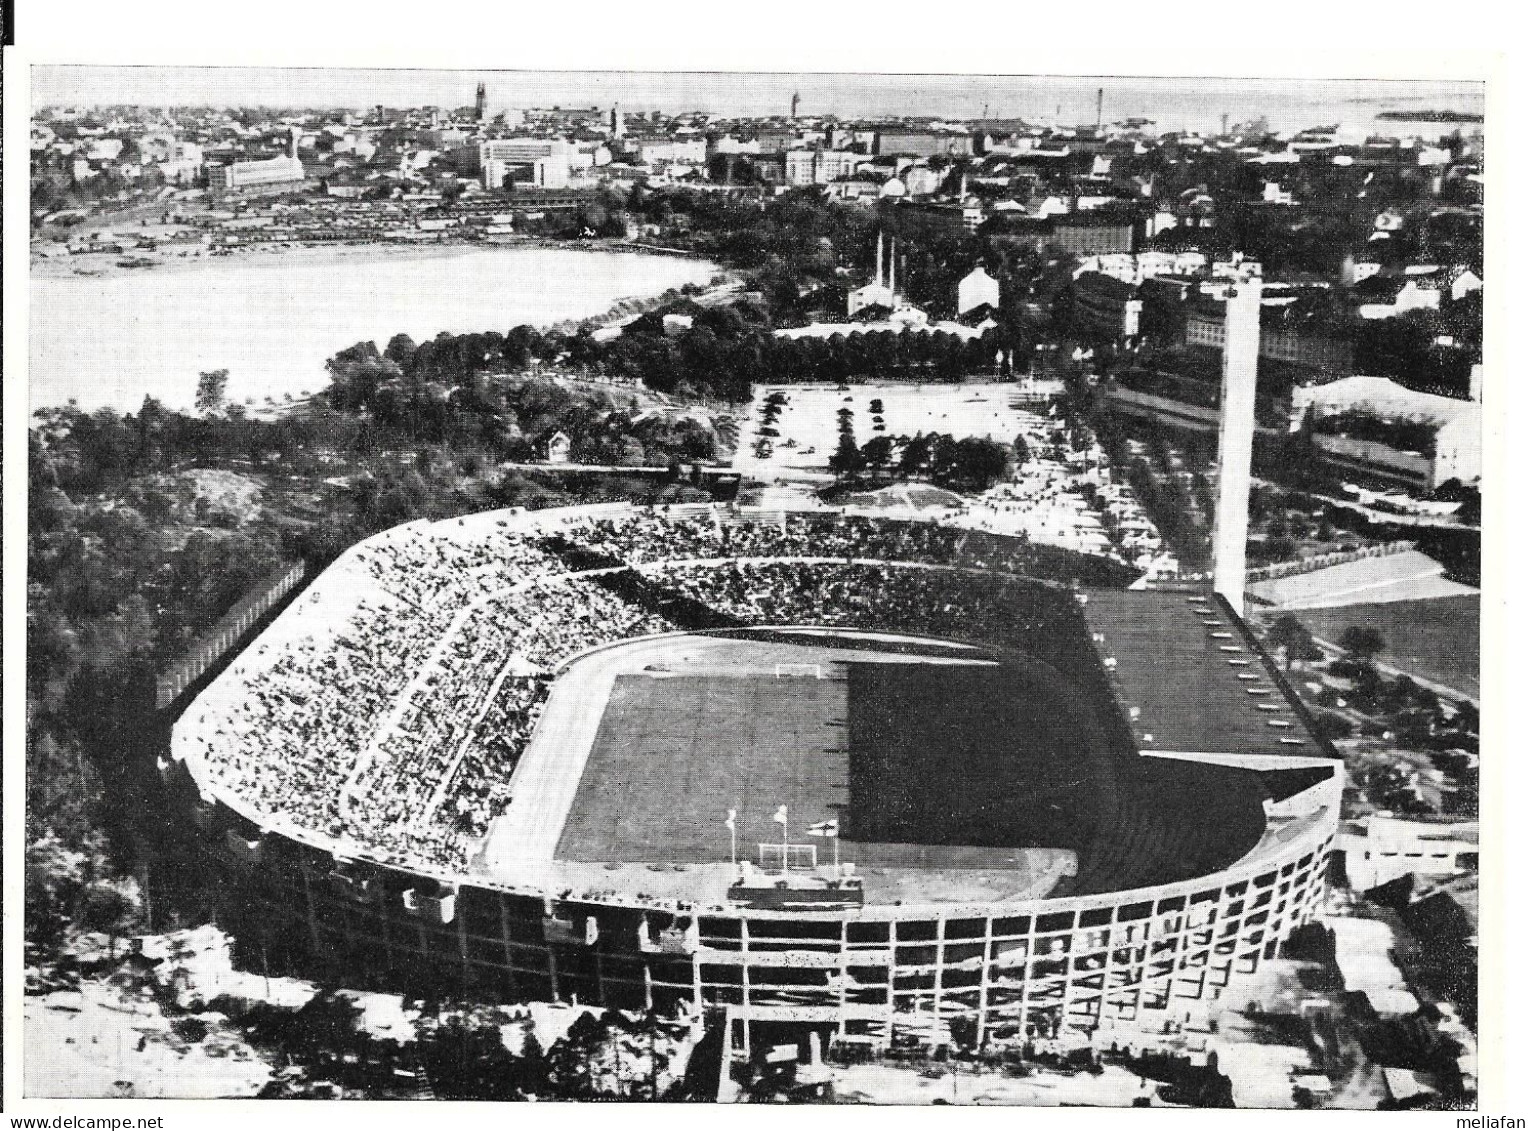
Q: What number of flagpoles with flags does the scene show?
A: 3